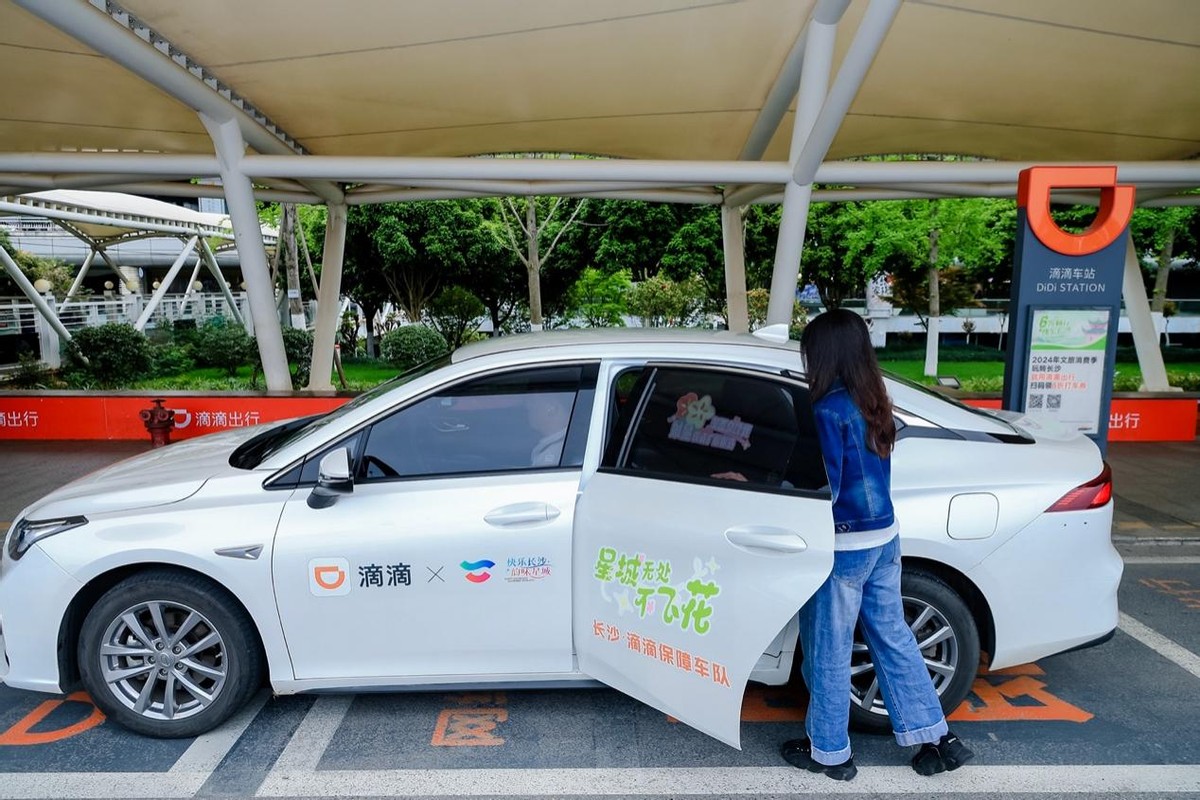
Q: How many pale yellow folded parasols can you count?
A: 0